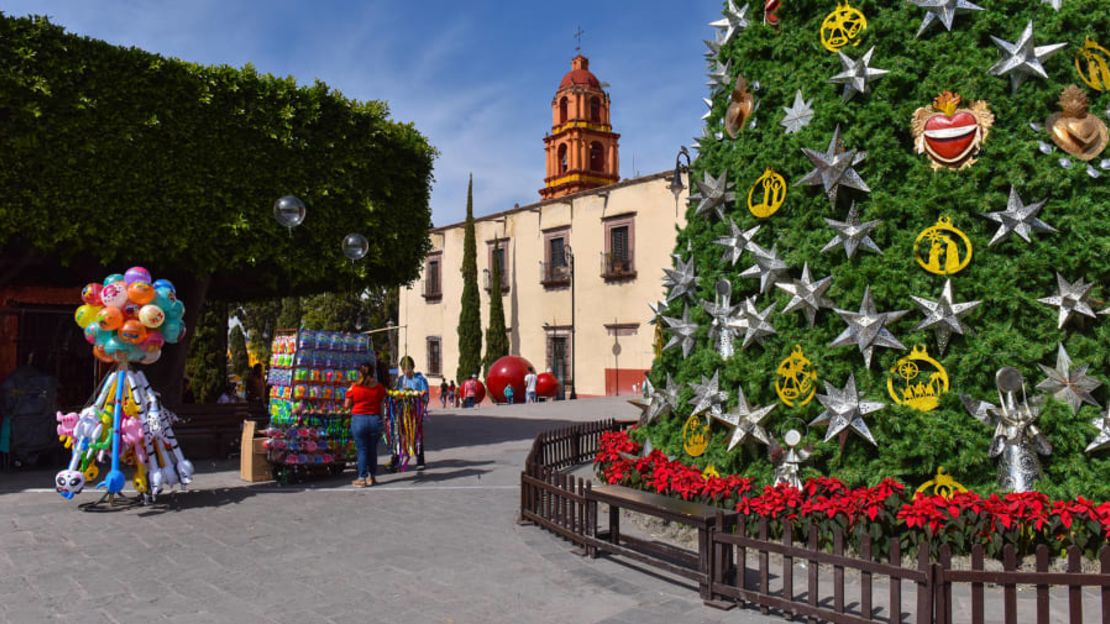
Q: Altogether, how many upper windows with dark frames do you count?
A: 4